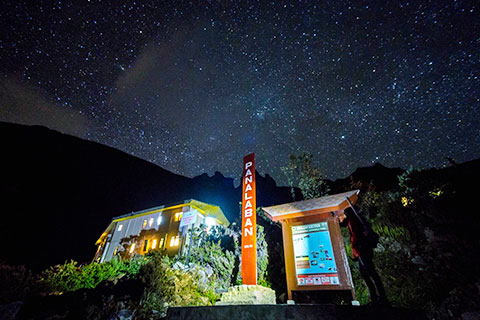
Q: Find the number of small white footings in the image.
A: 2